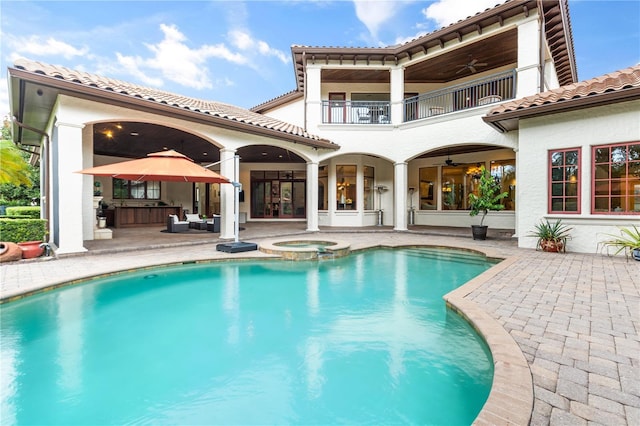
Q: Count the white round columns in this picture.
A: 3